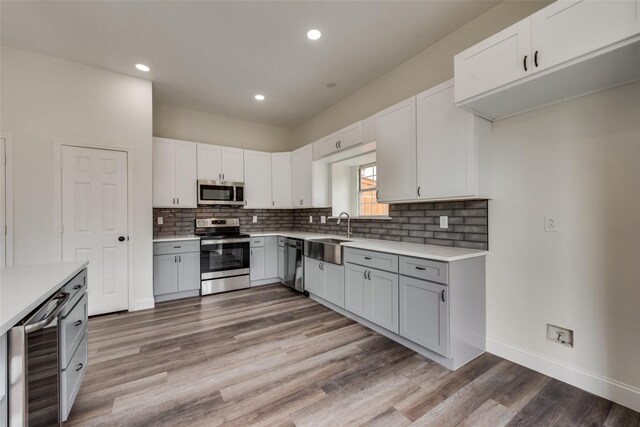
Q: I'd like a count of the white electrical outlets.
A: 6